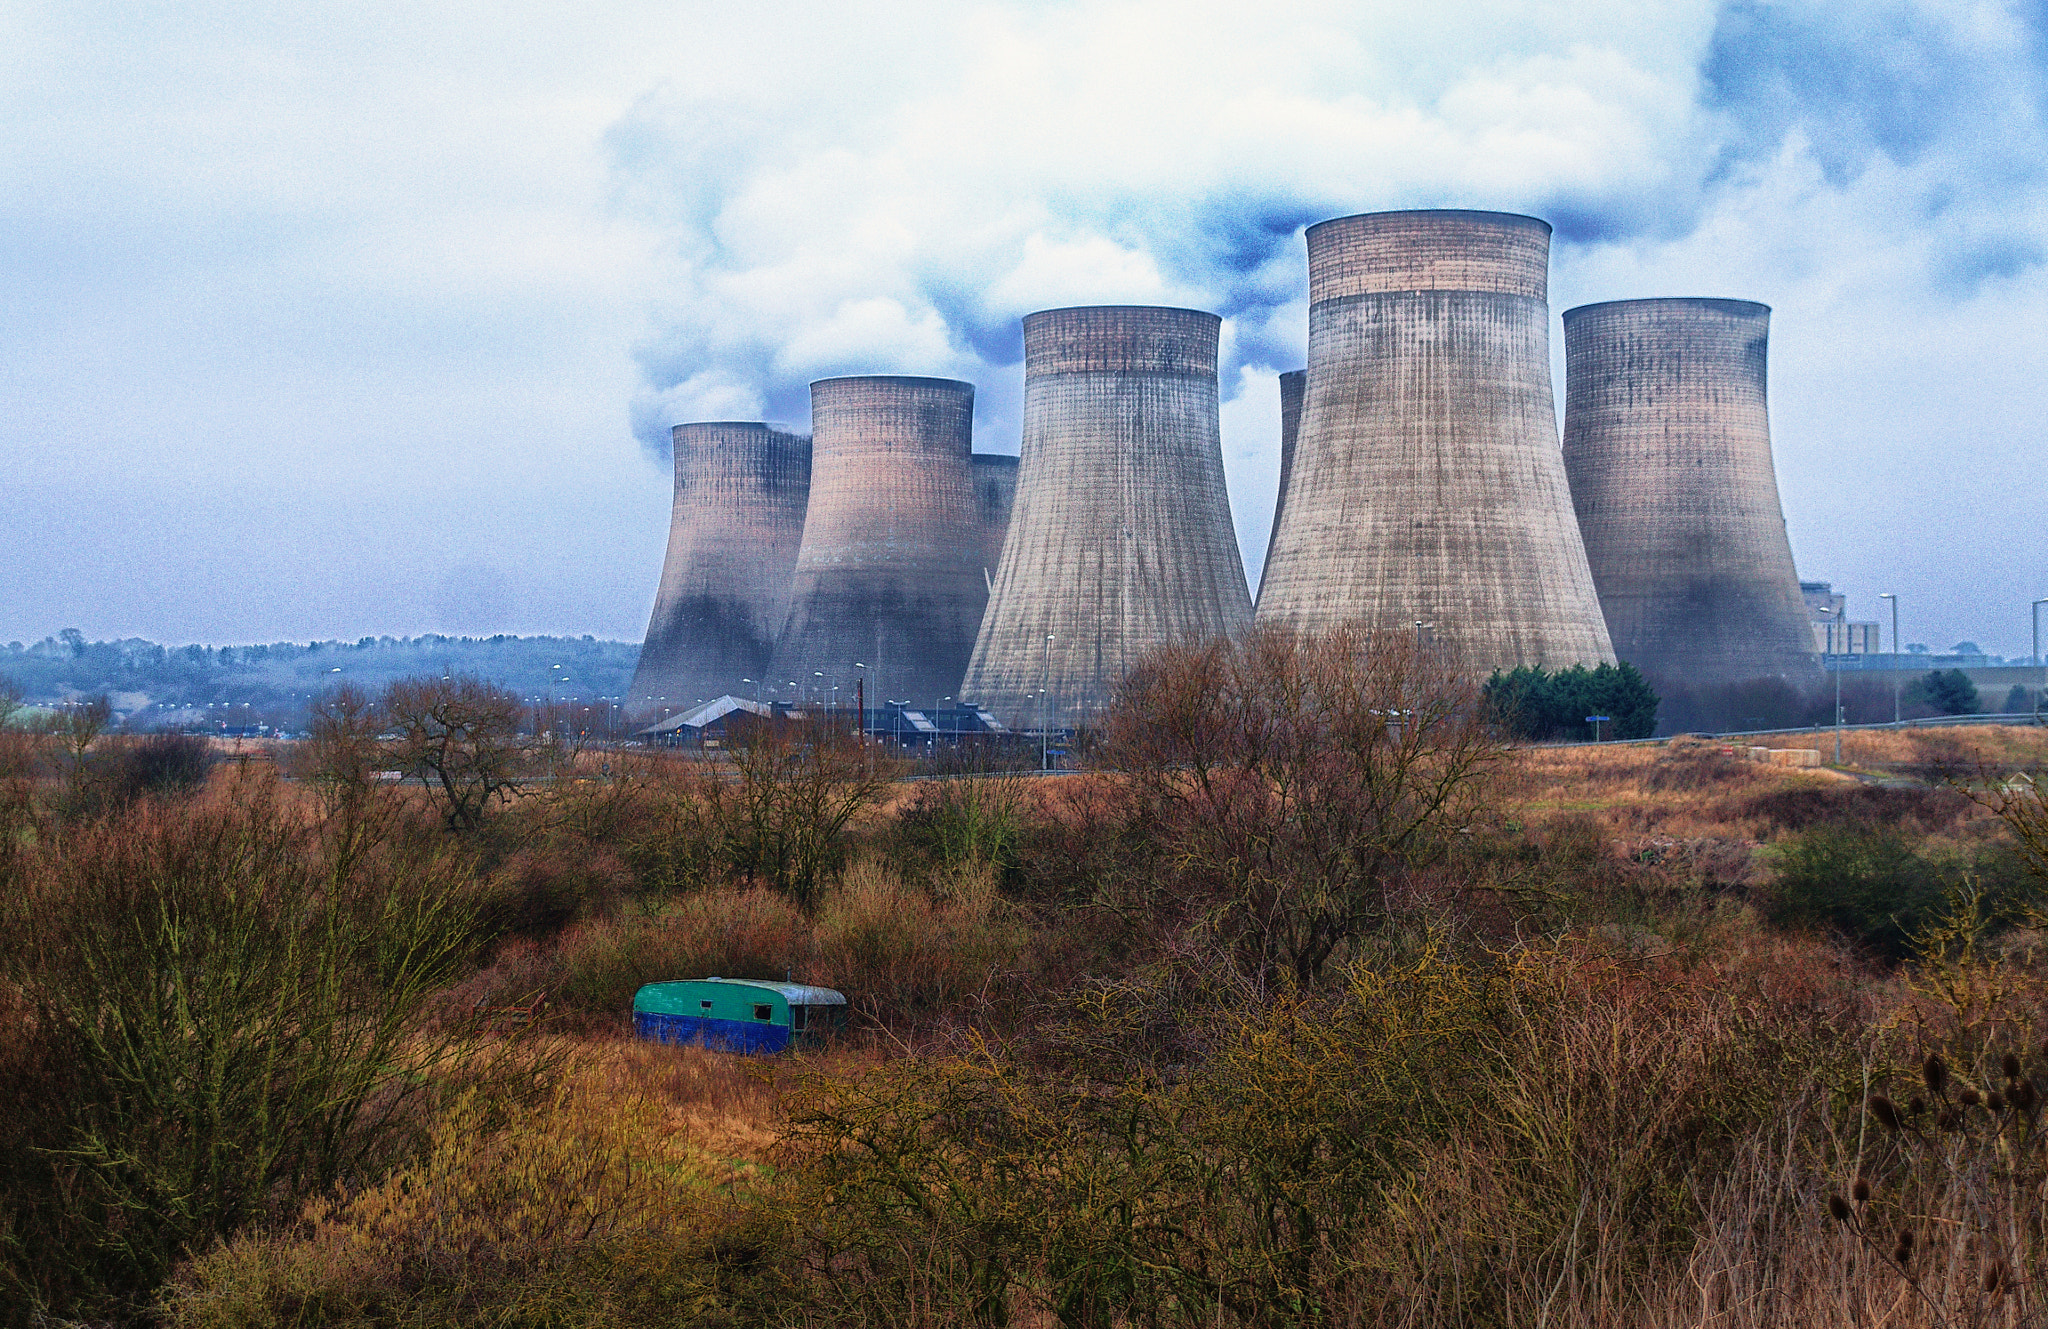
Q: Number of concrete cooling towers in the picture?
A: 7